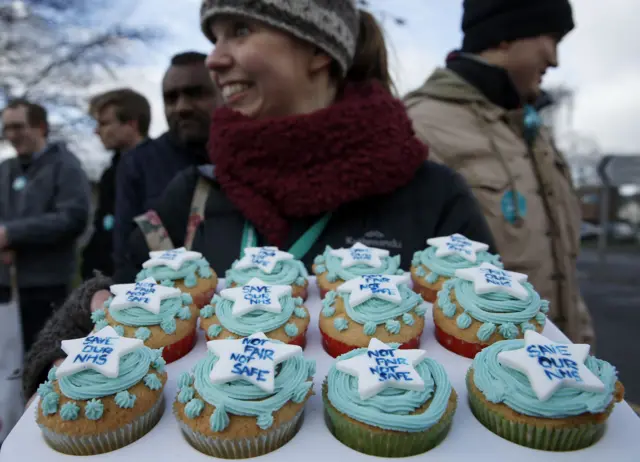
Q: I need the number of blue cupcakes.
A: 12